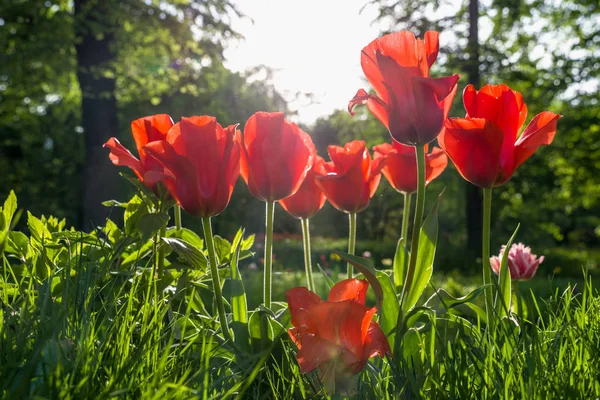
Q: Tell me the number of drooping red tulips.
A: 1